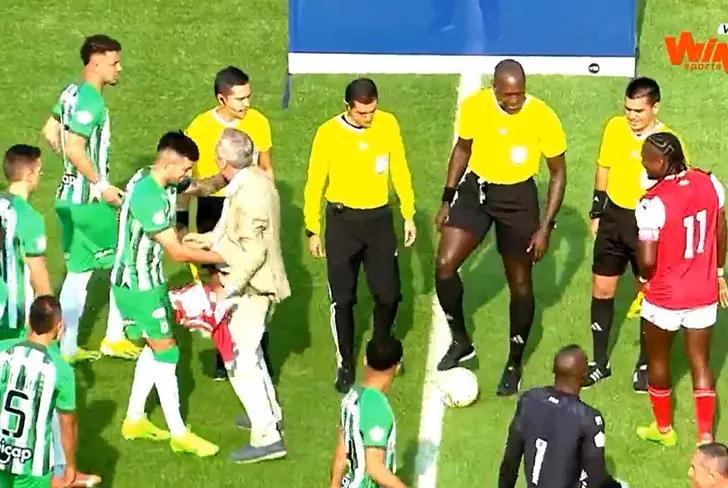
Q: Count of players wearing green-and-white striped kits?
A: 5